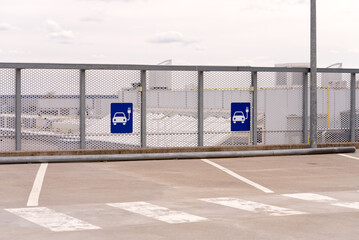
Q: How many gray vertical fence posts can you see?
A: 7